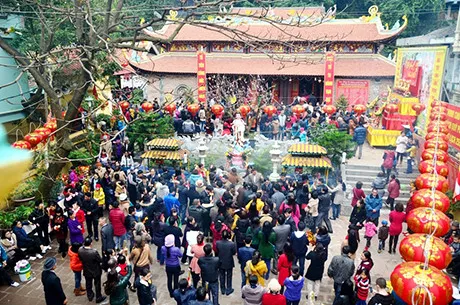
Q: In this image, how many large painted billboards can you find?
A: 1